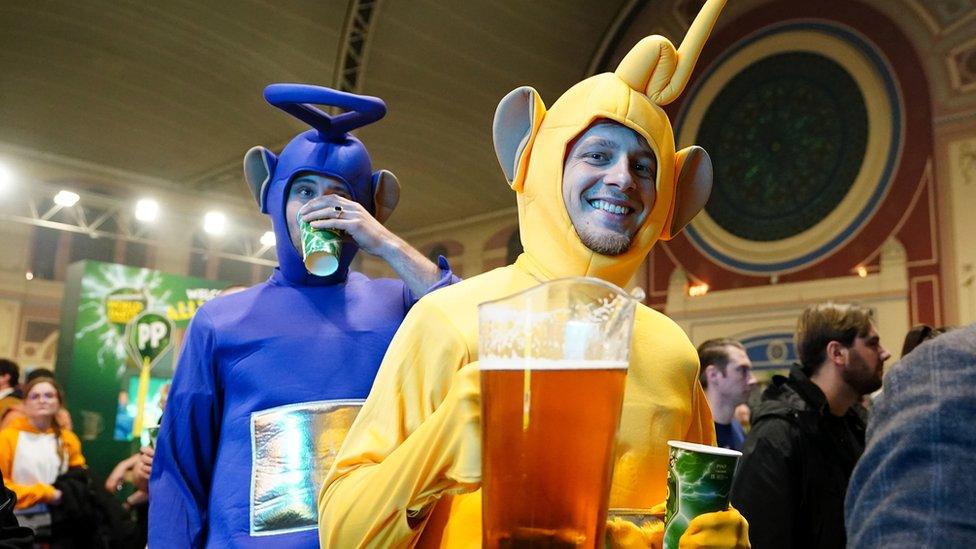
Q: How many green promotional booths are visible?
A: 1